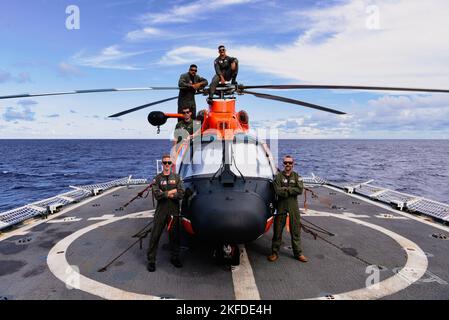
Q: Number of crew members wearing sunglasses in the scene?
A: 5